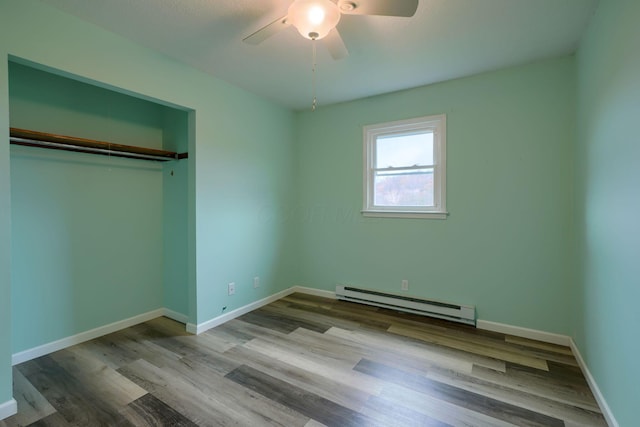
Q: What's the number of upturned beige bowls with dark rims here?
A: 0